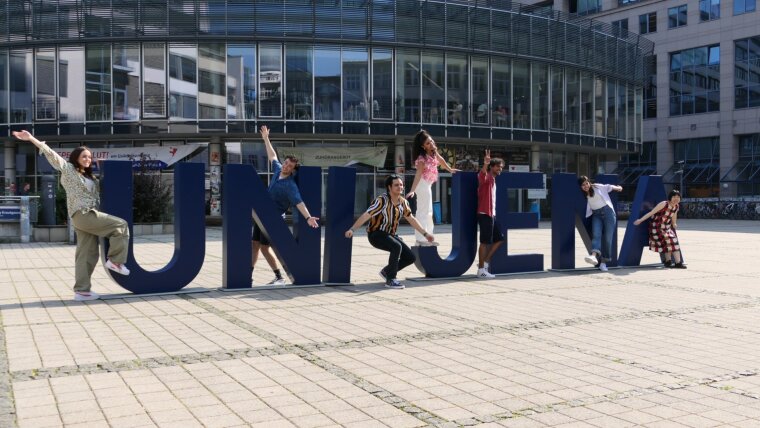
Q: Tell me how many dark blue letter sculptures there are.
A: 7